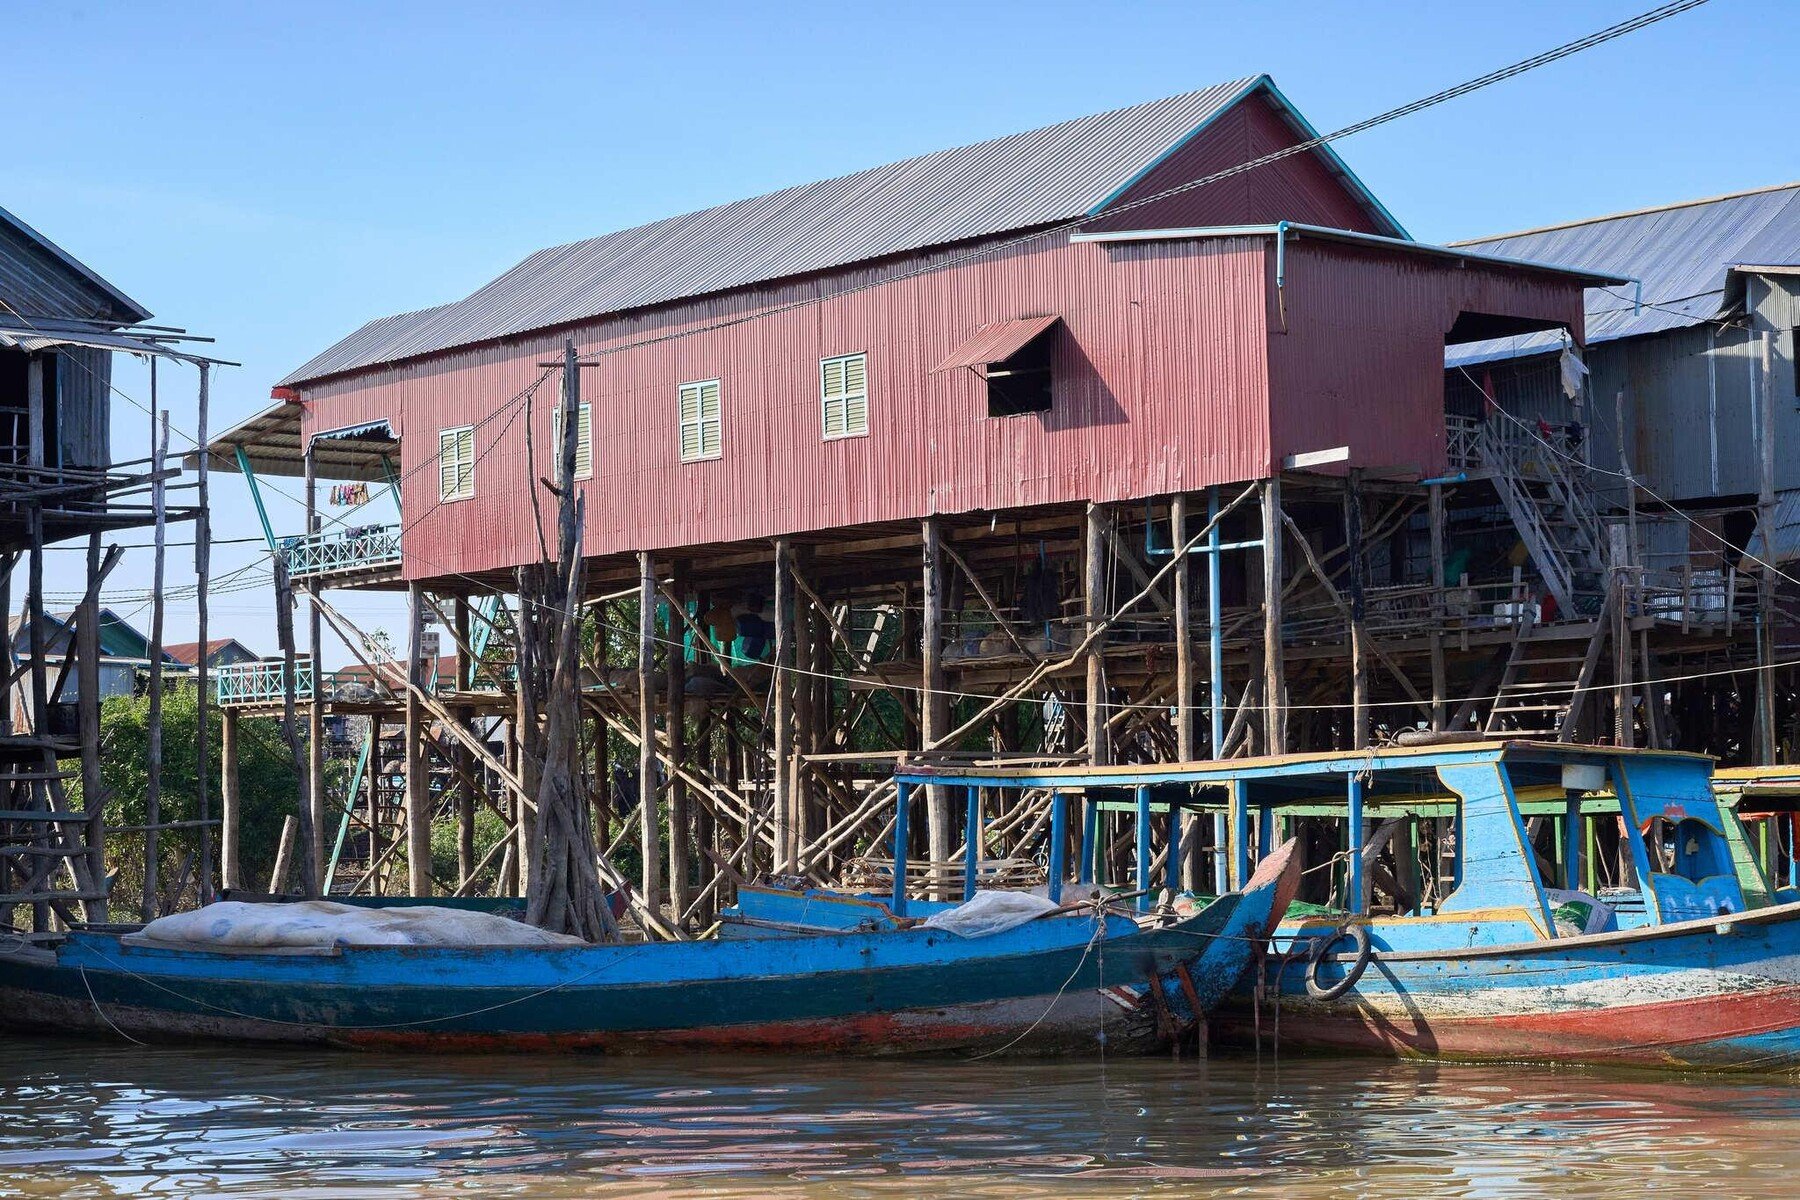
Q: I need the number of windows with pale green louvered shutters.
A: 4